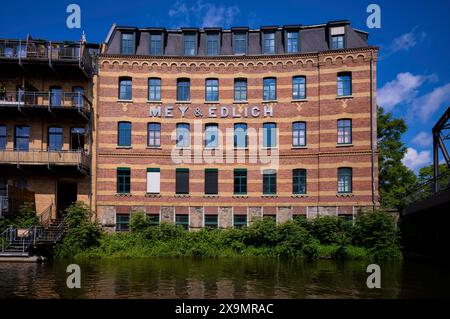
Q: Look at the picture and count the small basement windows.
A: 8